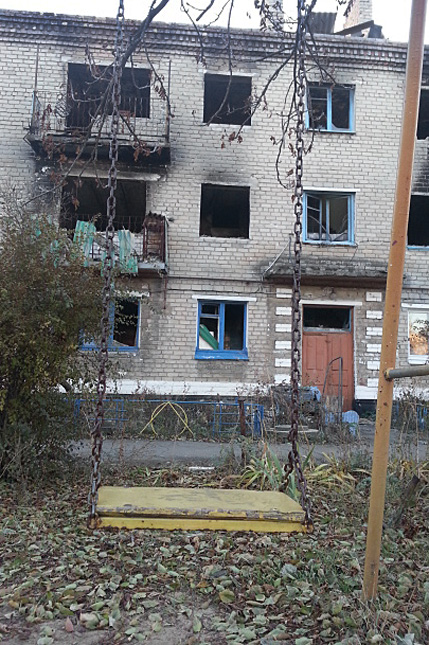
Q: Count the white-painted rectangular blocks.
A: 12